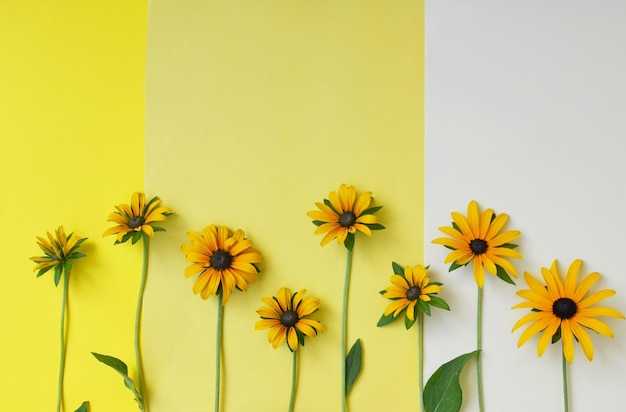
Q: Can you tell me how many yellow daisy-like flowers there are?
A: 8